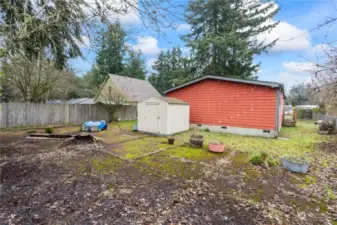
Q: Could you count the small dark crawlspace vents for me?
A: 3